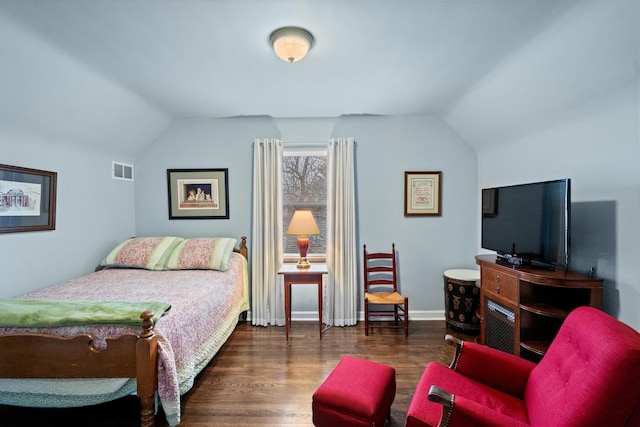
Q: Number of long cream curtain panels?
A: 2